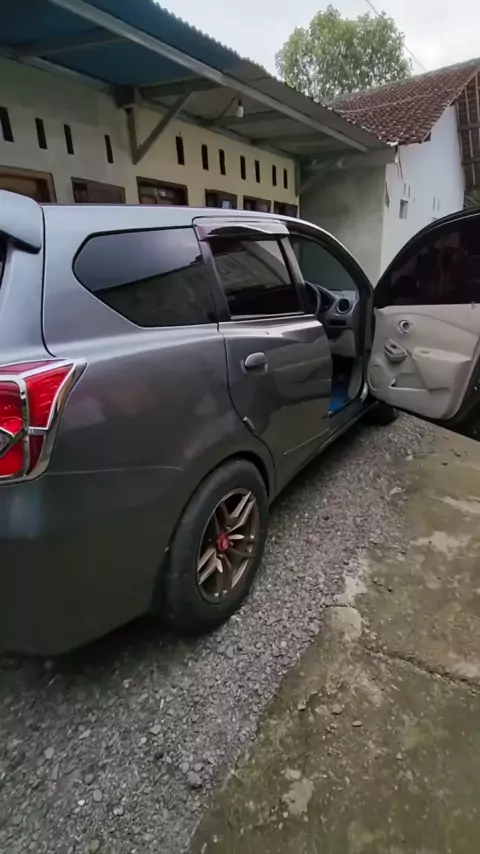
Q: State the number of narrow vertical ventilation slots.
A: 11